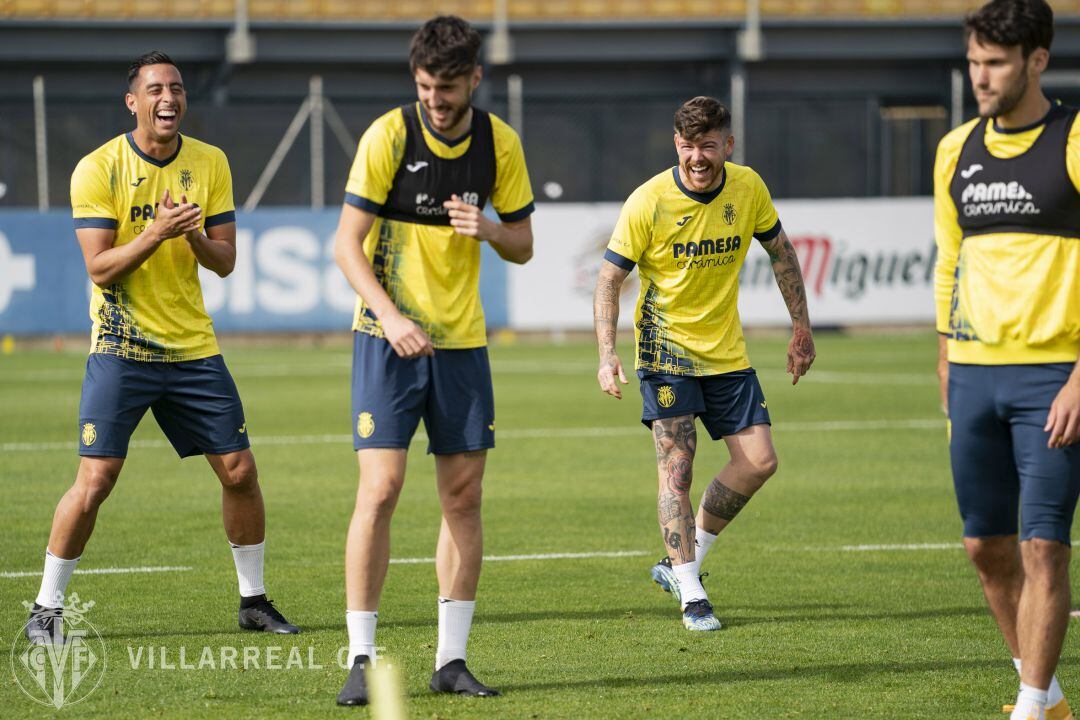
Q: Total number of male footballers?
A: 4